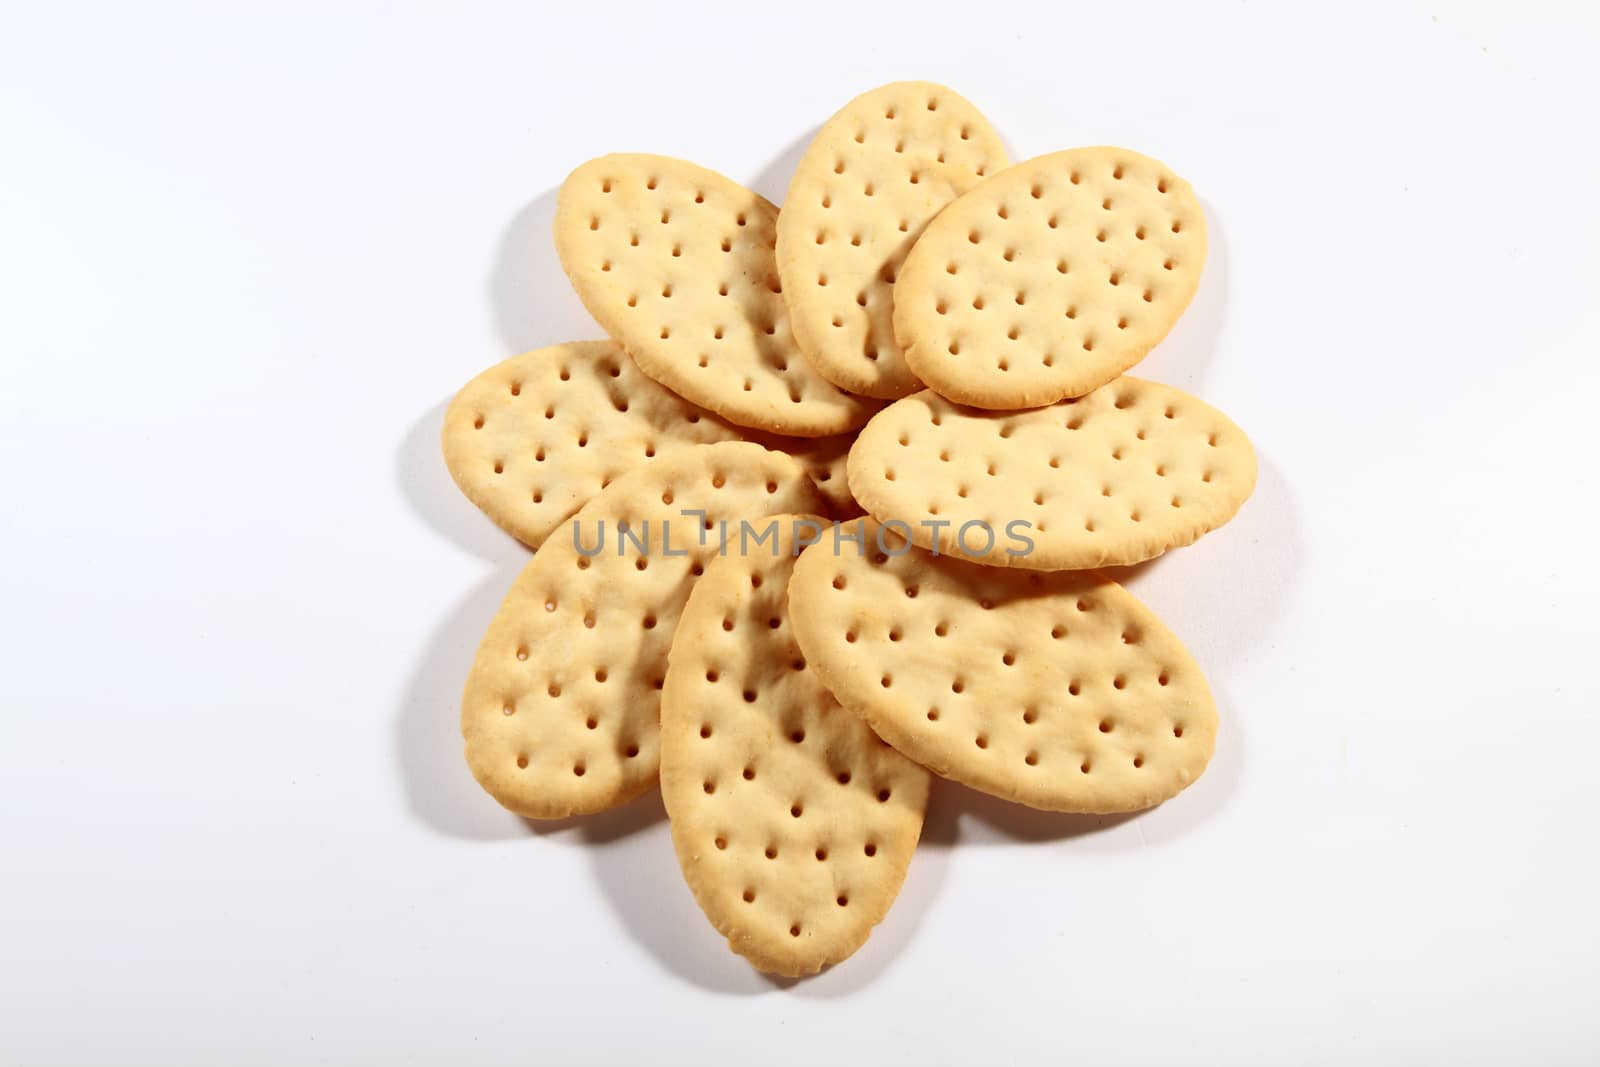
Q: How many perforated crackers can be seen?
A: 8